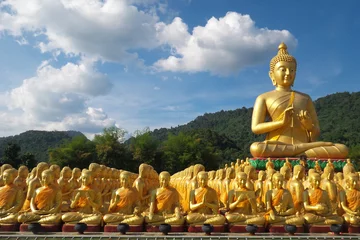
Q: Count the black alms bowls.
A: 8